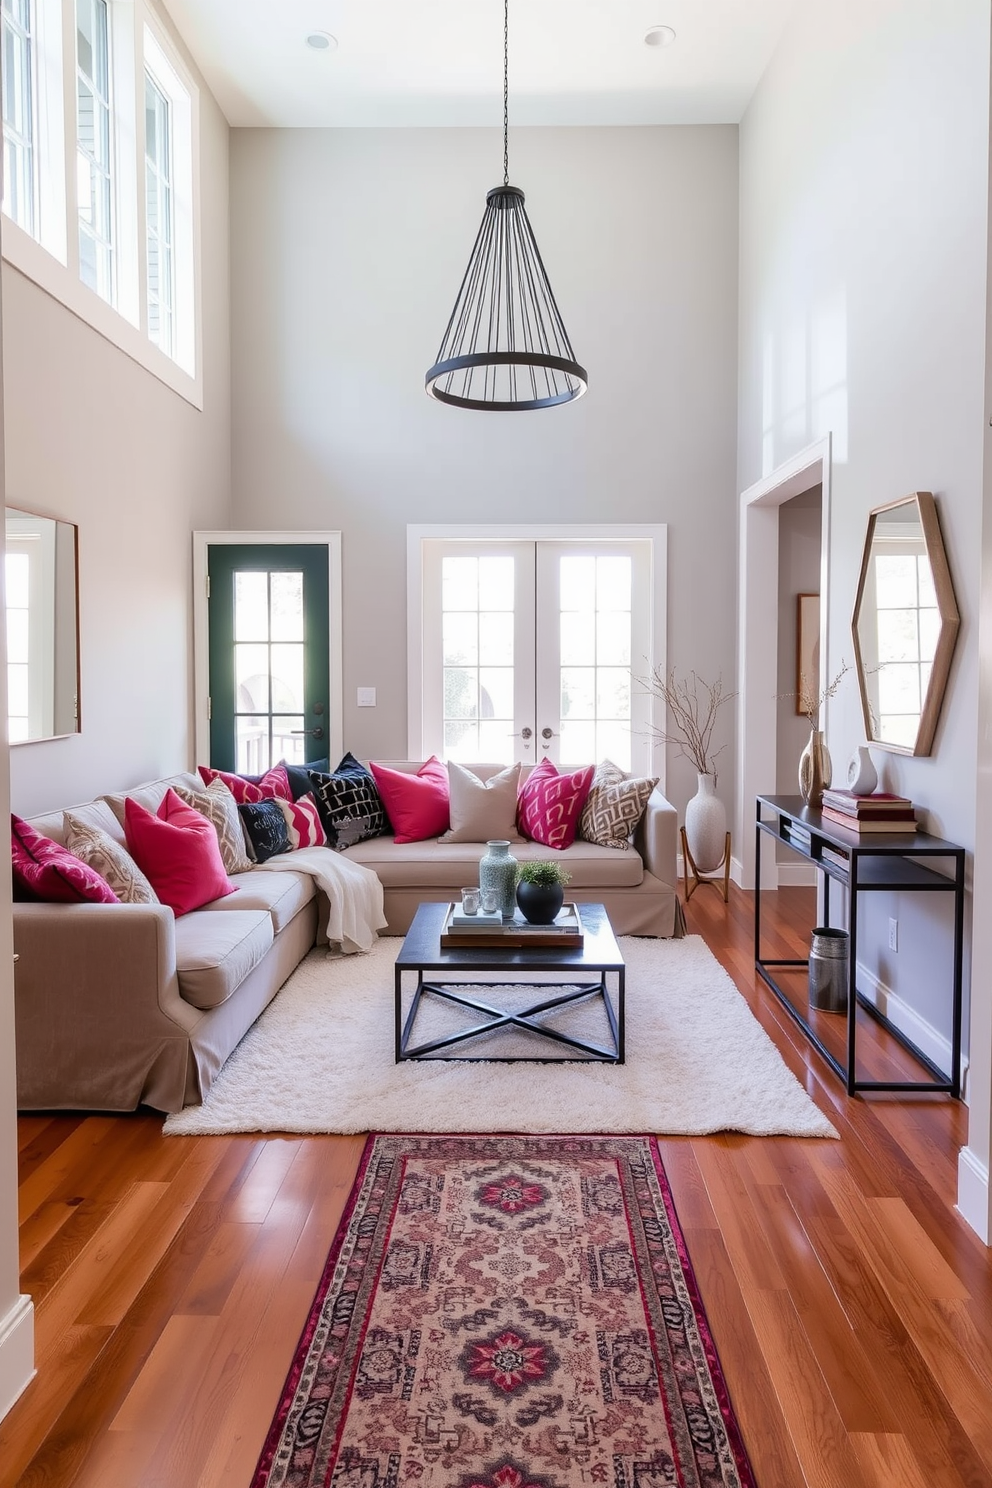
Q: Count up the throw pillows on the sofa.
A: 13